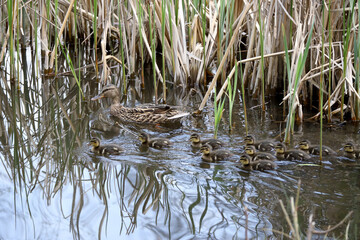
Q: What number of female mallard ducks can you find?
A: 1